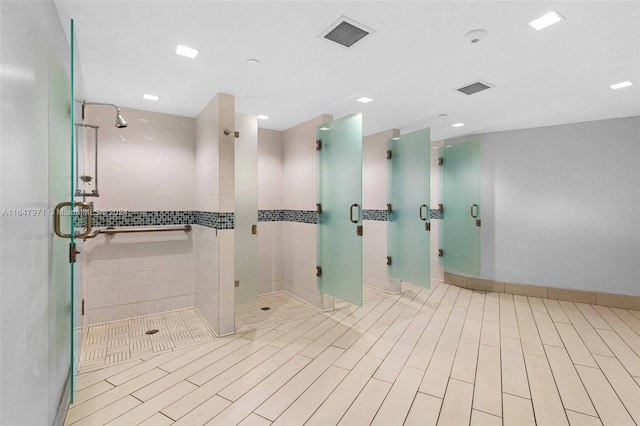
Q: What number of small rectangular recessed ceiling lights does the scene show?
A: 7